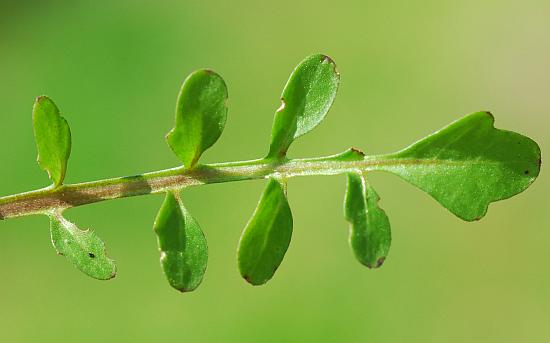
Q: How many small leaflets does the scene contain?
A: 7